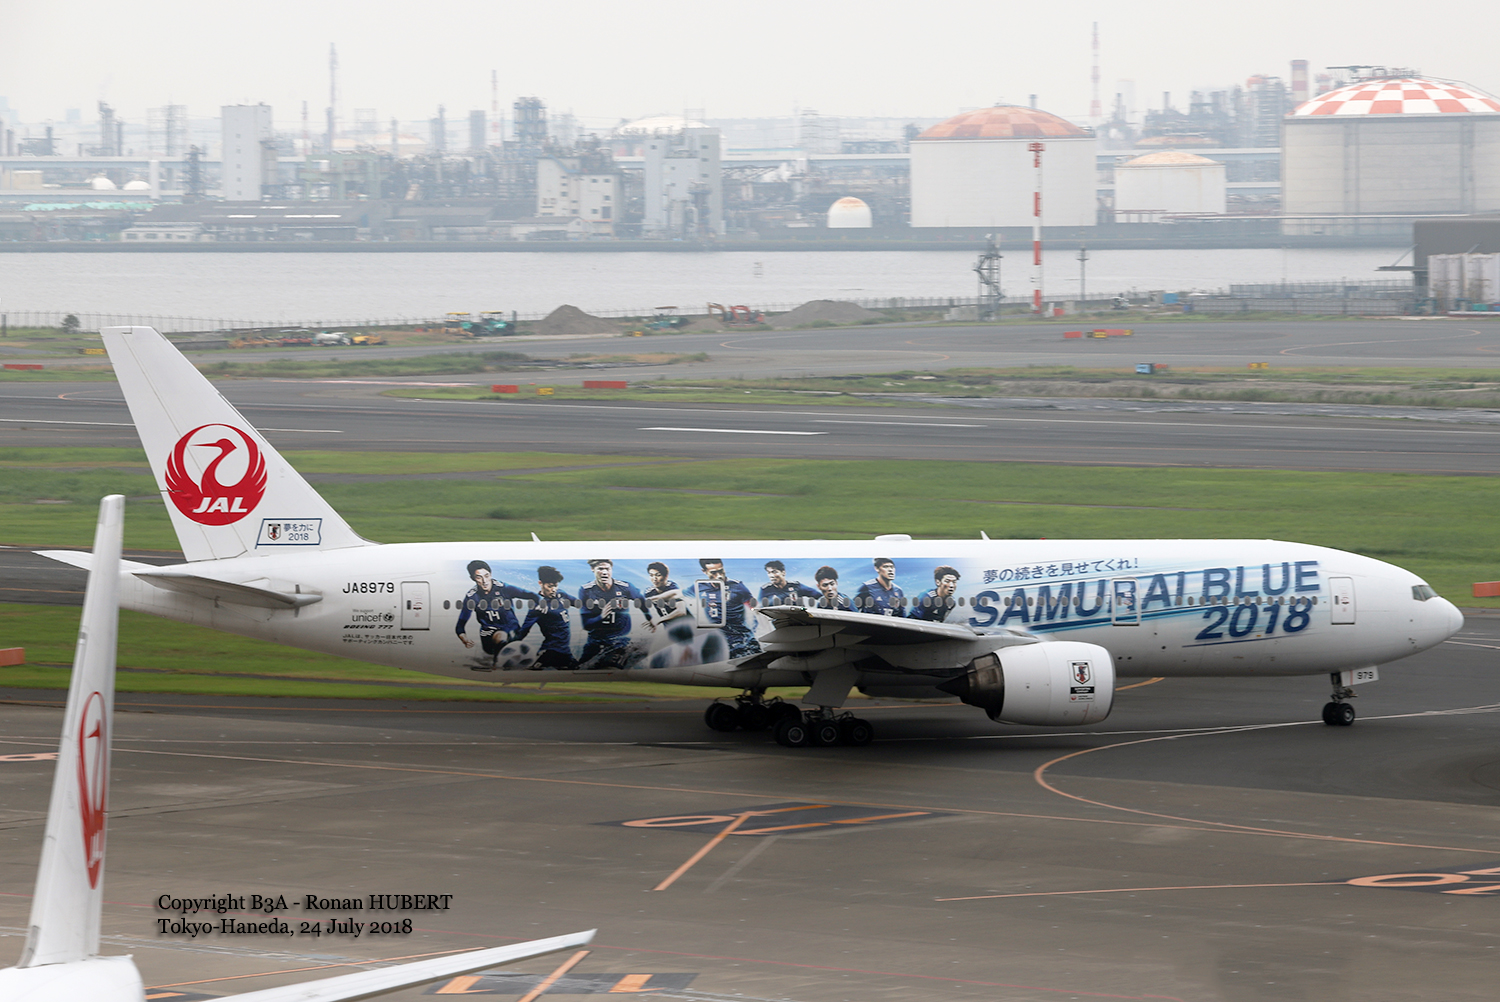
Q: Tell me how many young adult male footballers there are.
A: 9